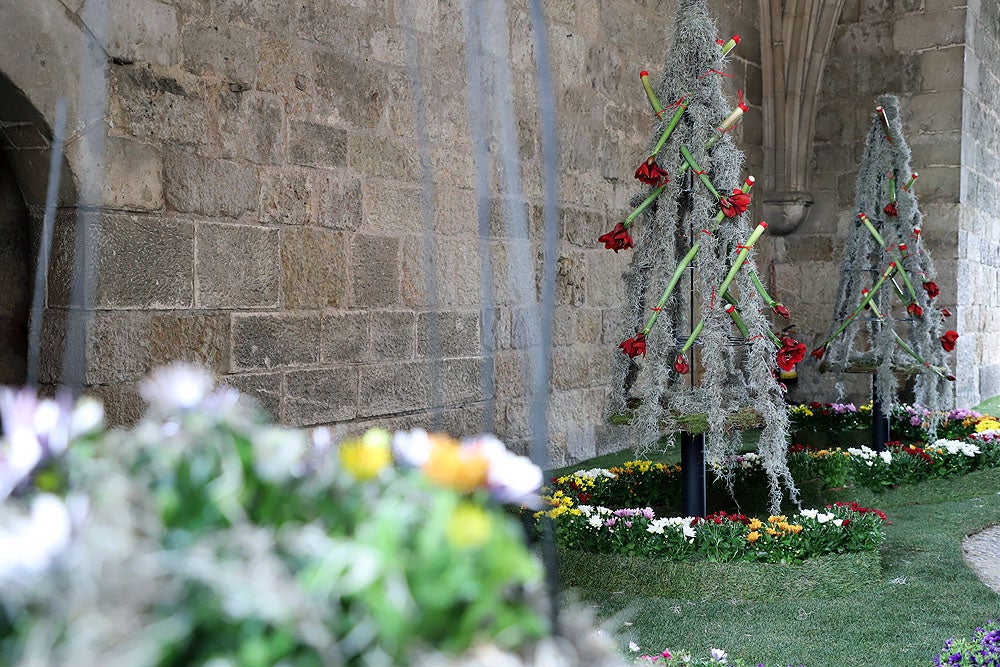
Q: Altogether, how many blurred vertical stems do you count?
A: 6